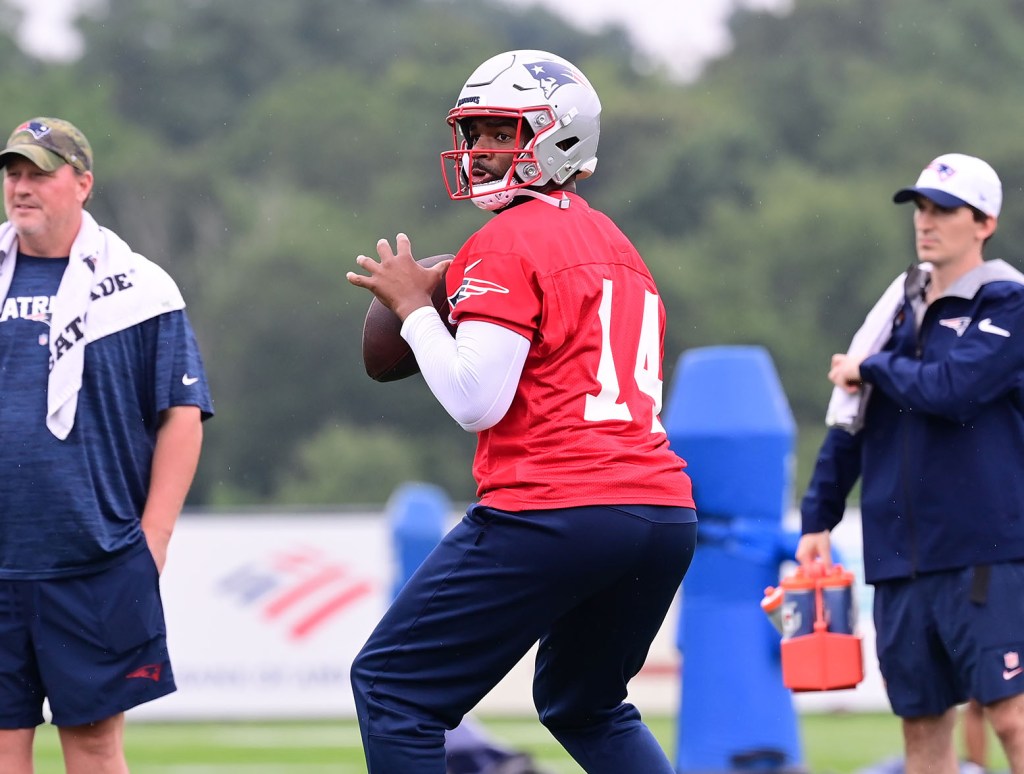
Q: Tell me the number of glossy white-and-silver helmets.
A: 1